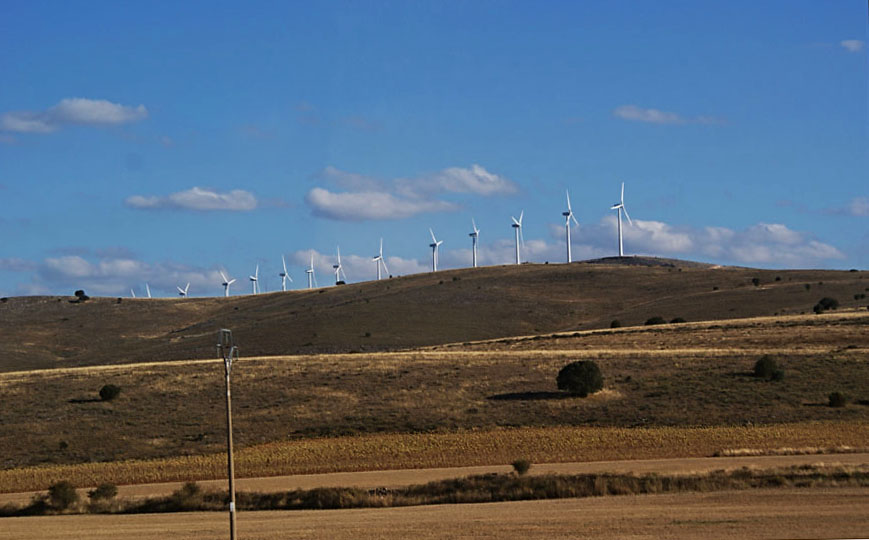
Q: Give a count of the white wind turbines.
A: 14